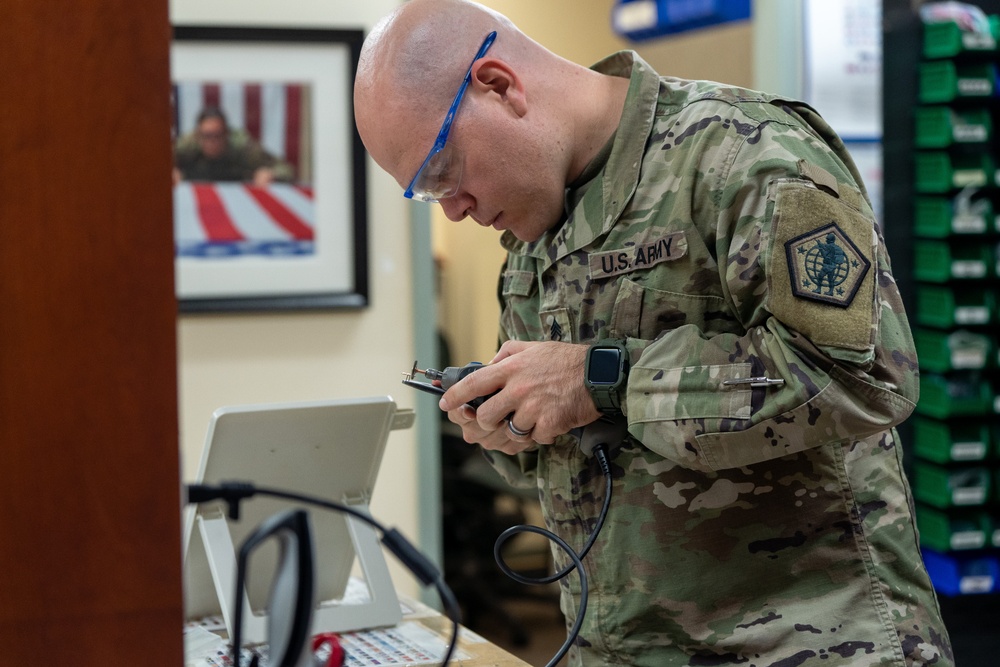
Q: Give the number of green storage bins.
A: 12